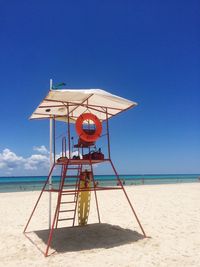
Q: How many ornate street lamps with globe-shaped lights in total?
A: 0